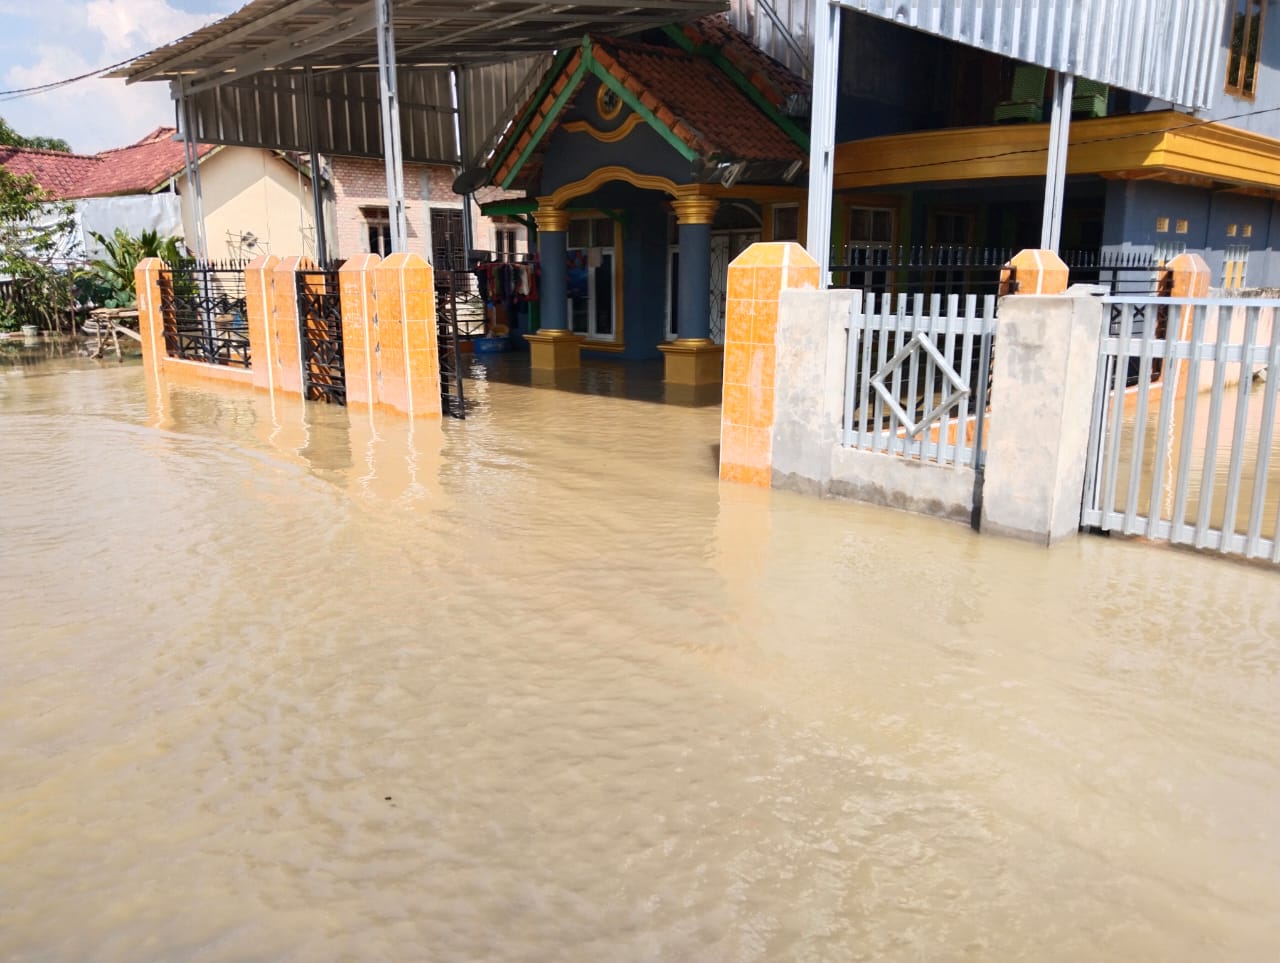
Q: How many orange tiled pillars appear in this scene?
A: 8